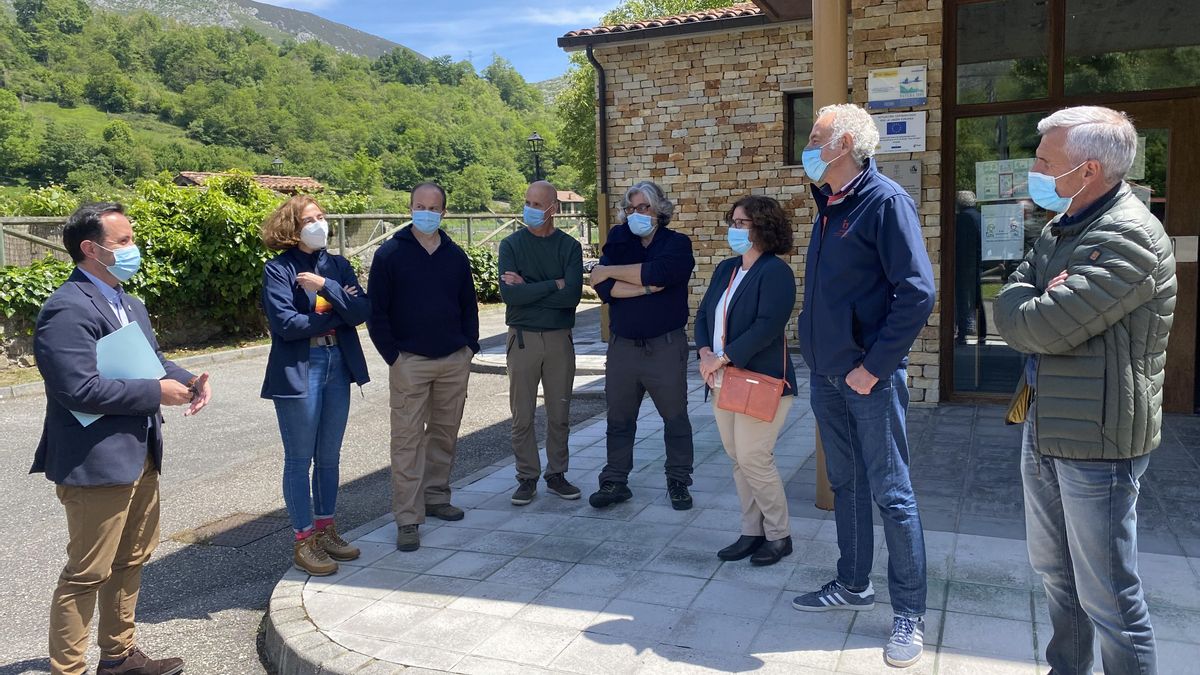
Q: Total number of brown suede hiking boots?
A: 2